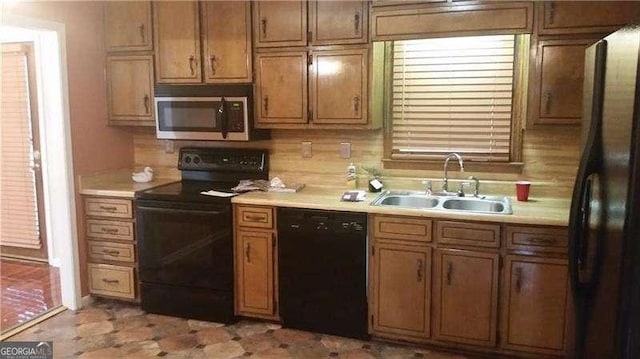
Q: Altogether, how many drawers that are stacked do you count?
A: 4